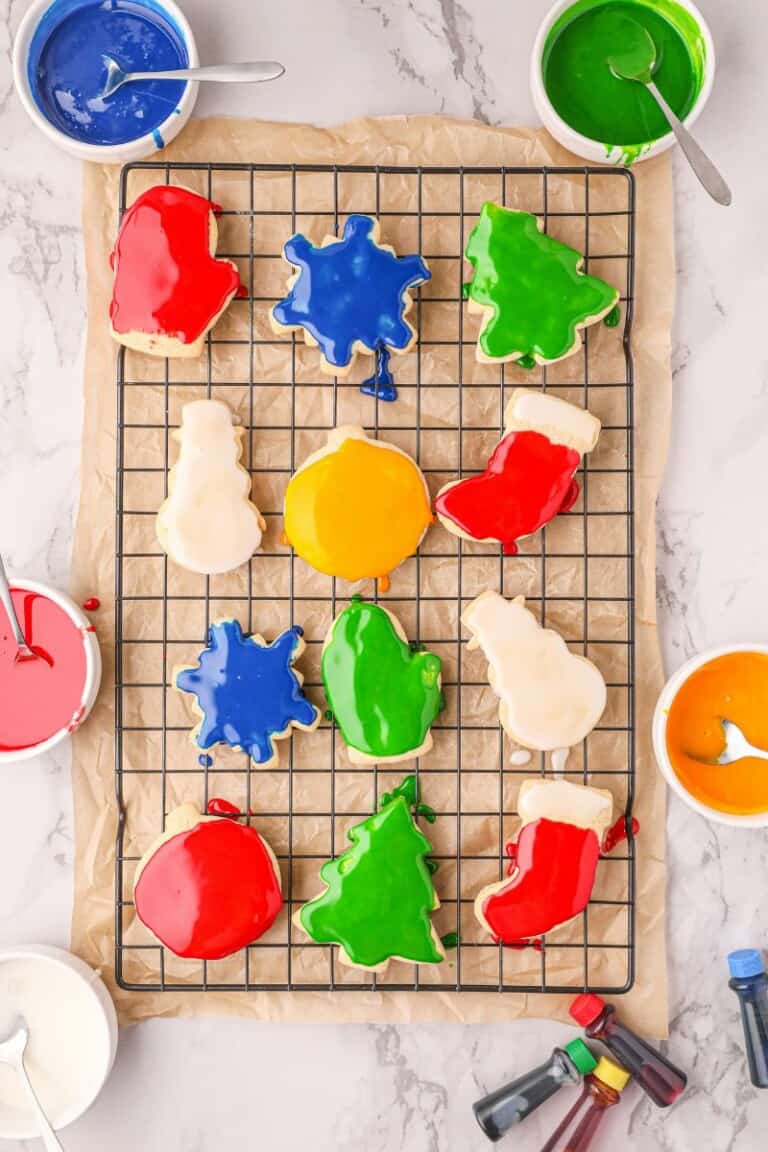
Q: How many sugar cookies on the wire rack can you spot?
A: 12